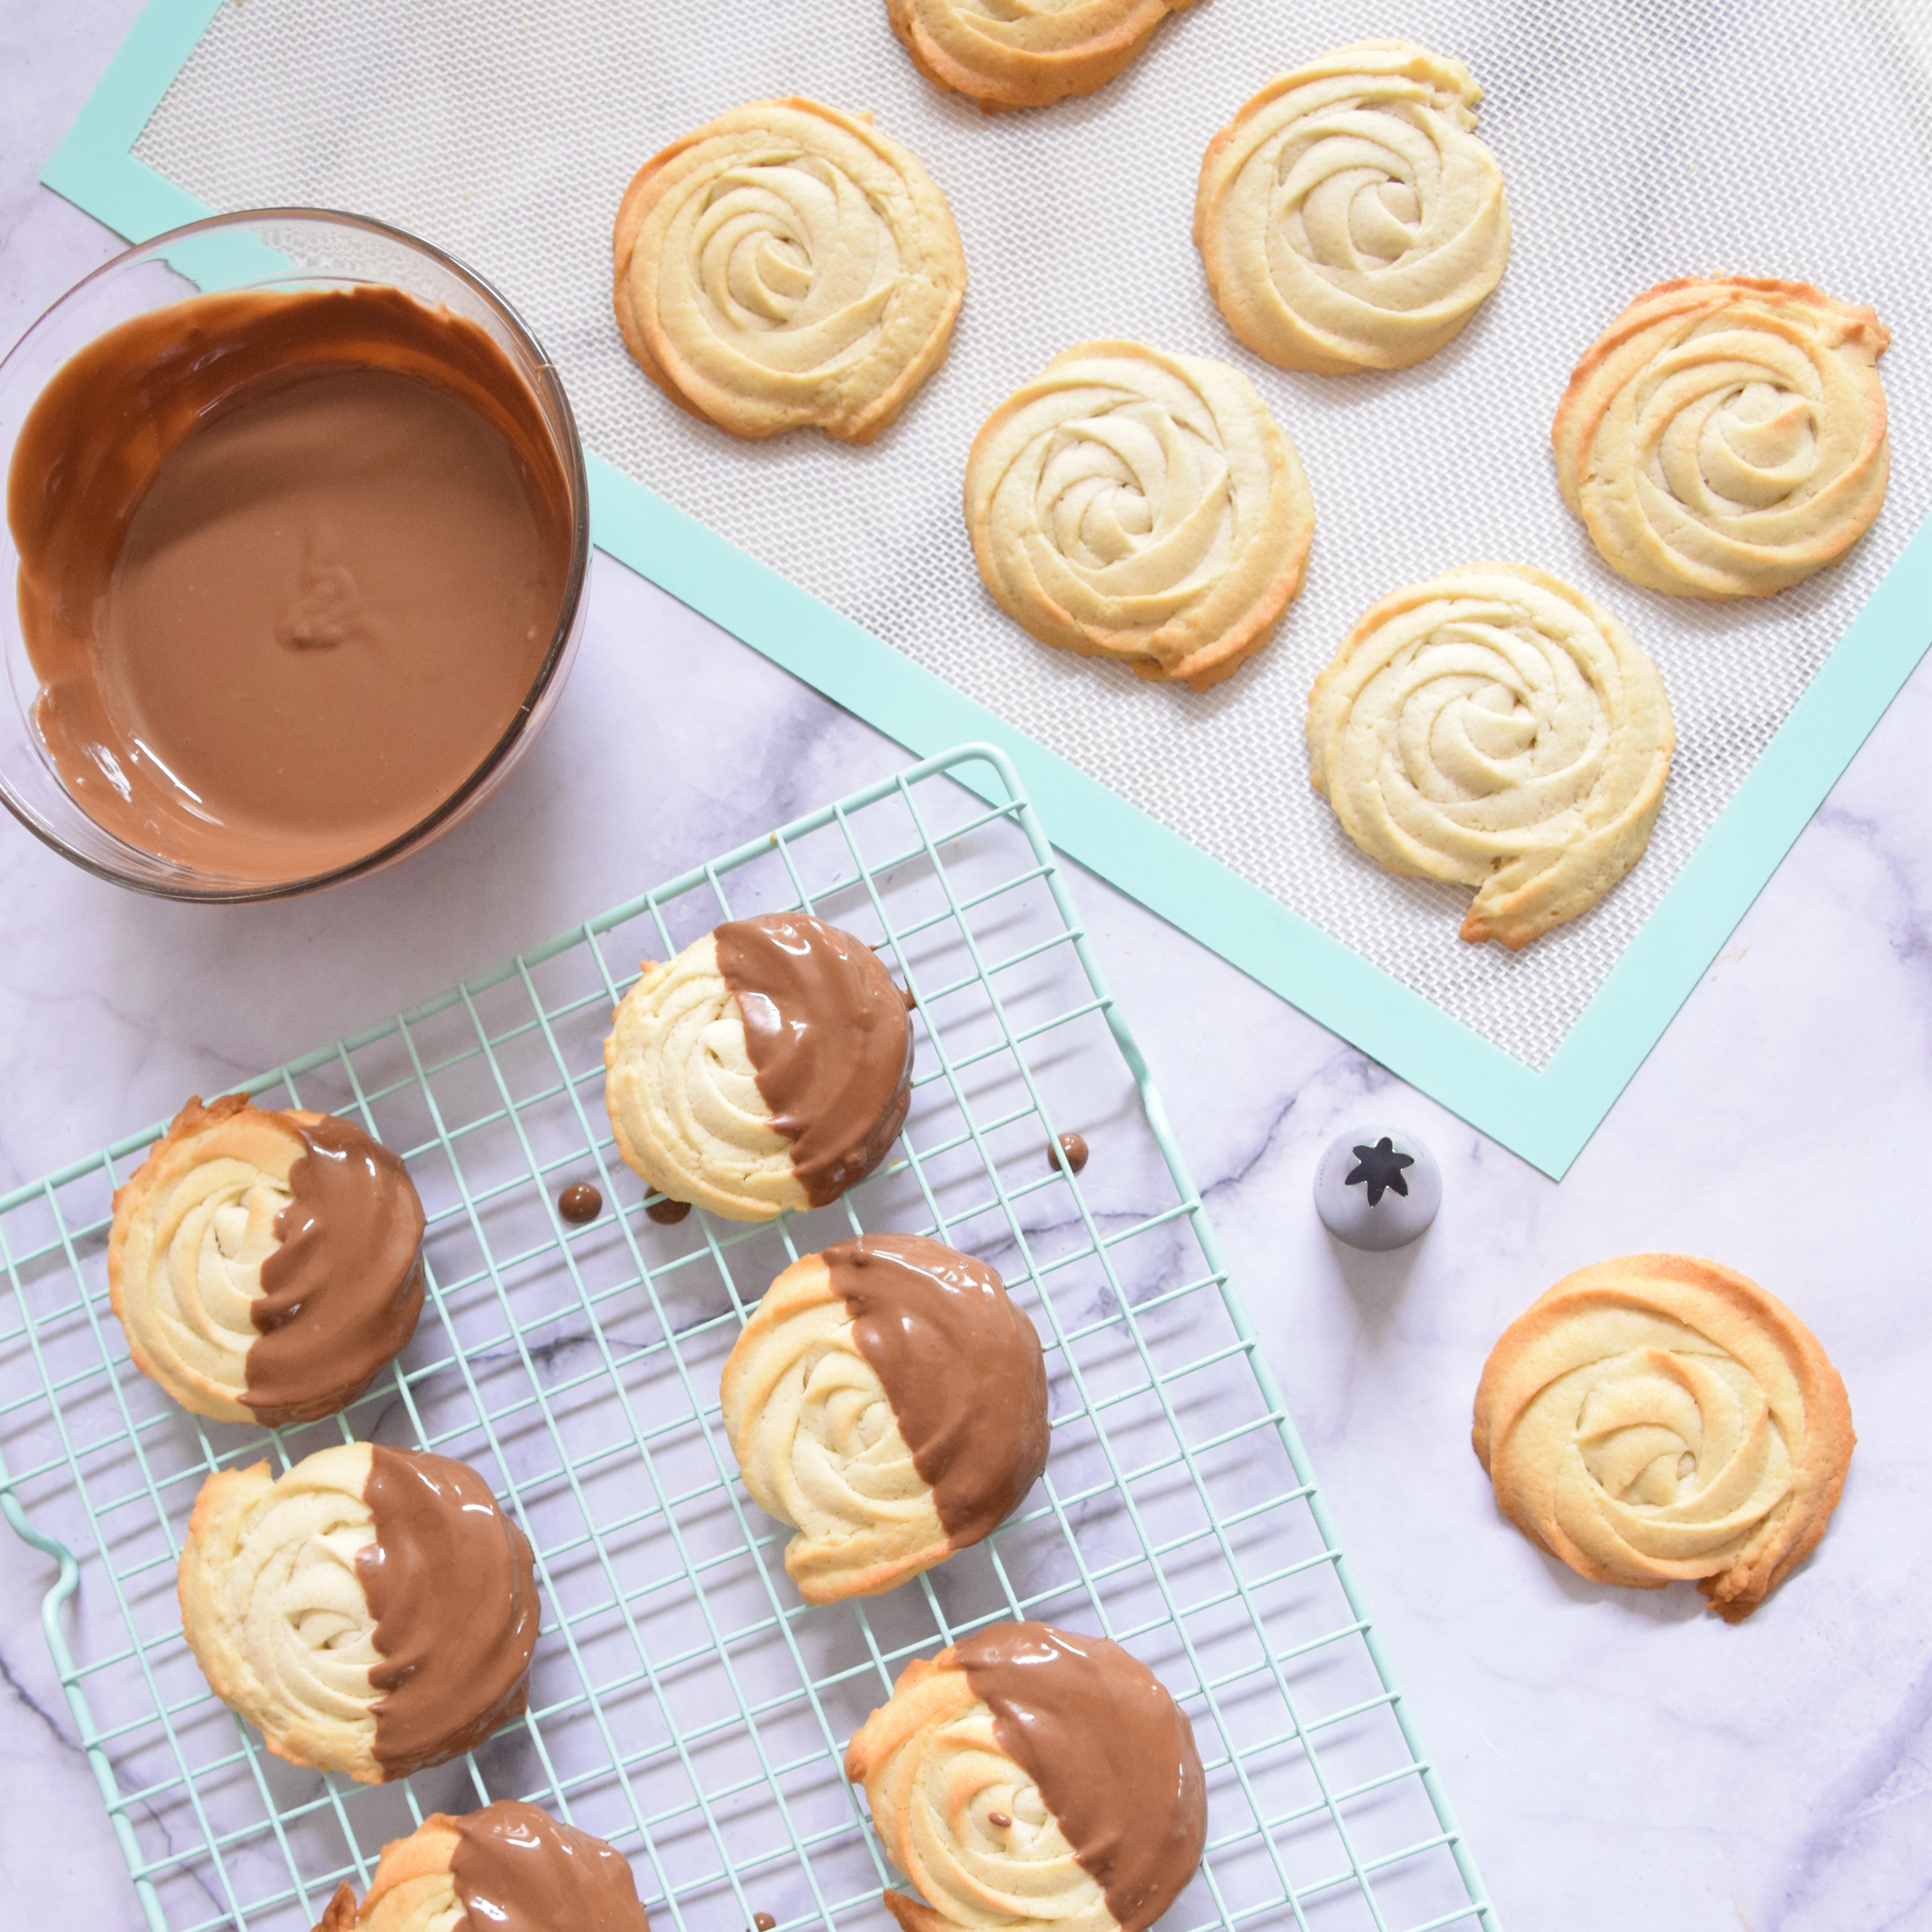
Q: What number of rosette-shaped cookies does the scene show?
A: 13